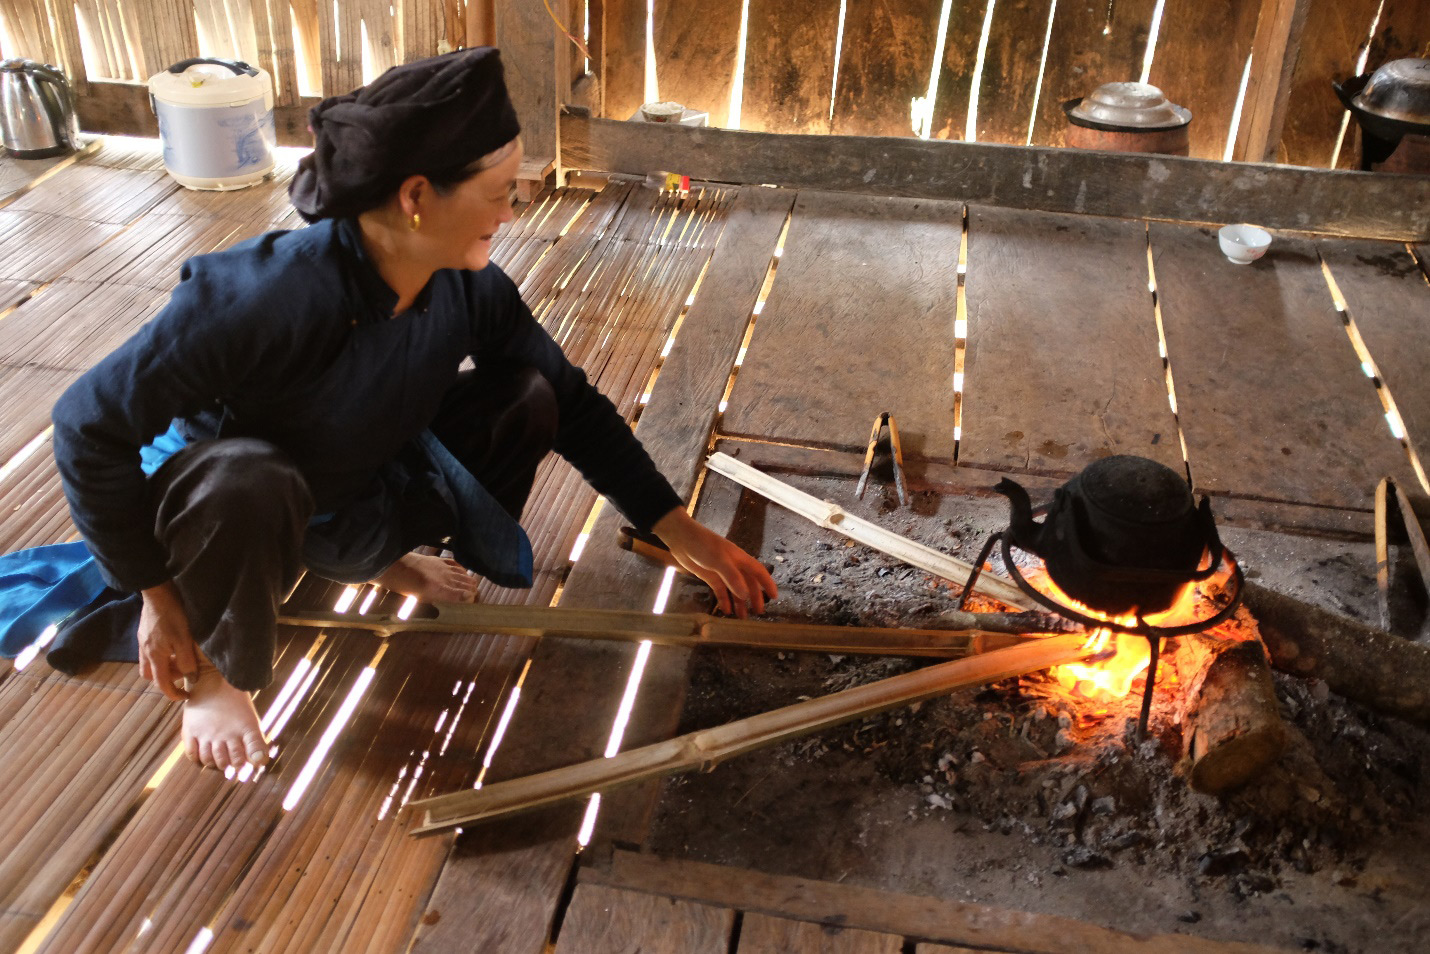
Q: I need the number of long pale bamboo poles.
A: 3